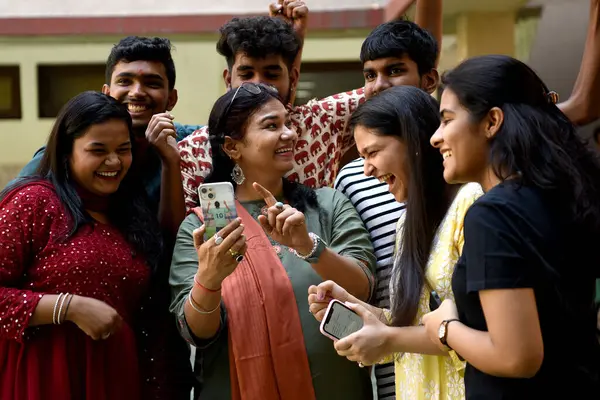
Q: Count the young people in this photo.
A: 7